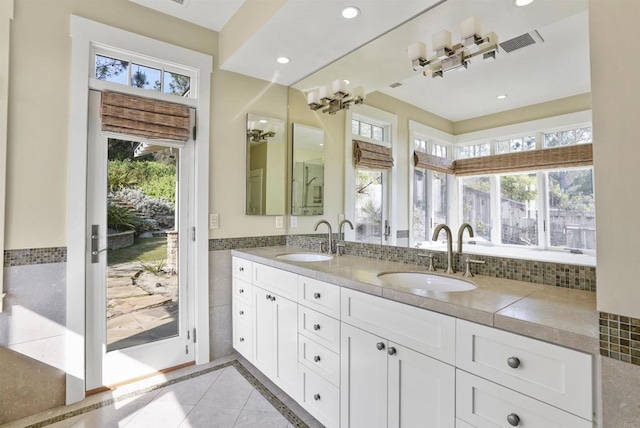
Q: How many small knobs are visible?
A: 14